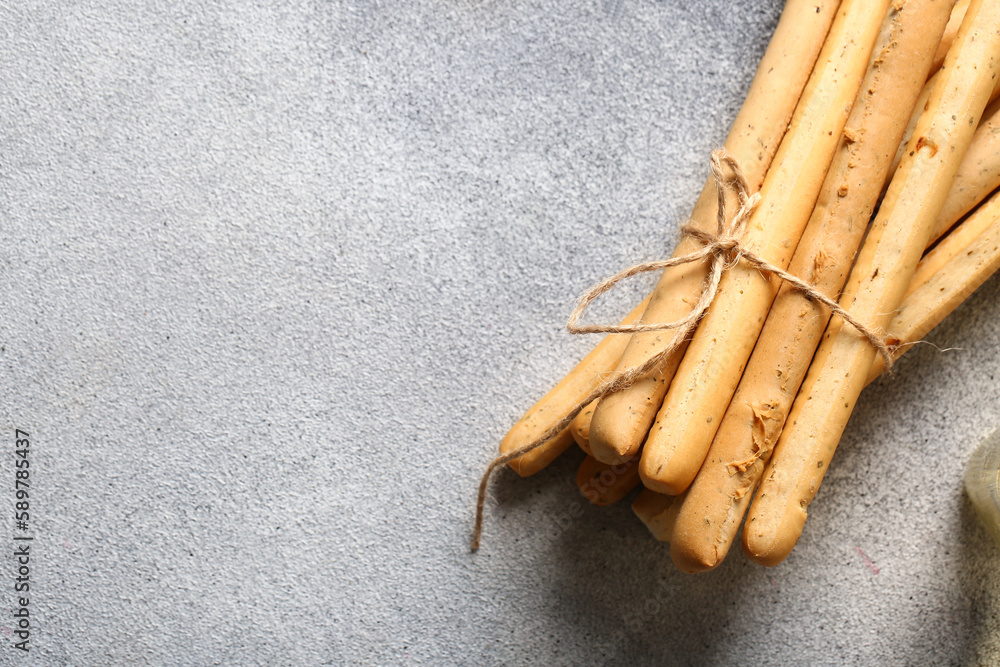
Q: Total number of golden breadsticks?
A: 8